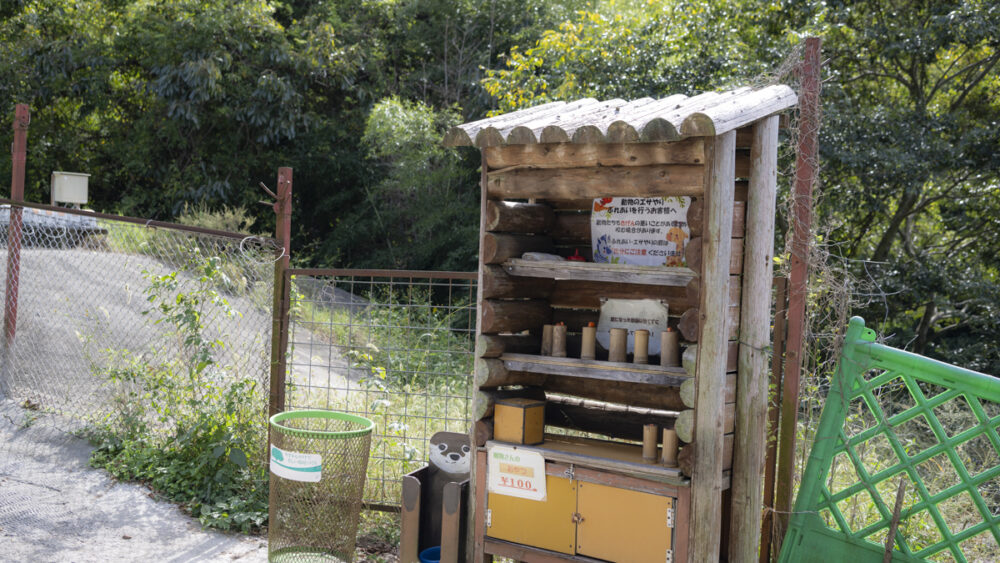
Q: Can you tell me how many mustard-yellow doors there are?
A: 2